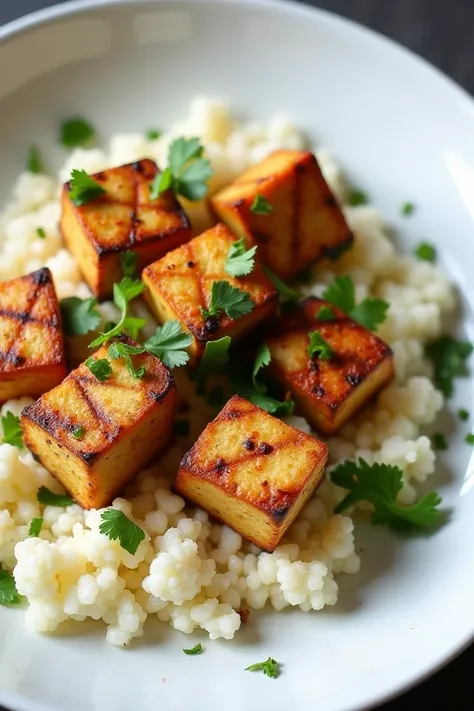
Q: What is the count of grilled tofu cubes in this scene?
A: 7